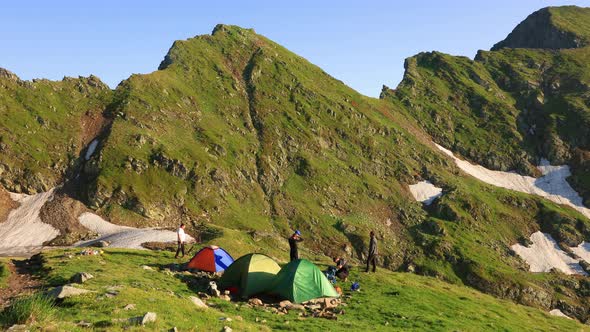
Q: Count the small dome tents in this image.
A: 3